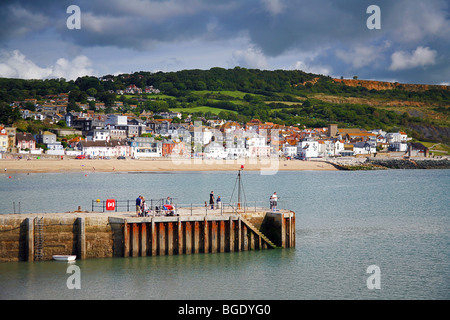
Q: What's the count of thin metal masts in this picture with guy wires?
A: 1